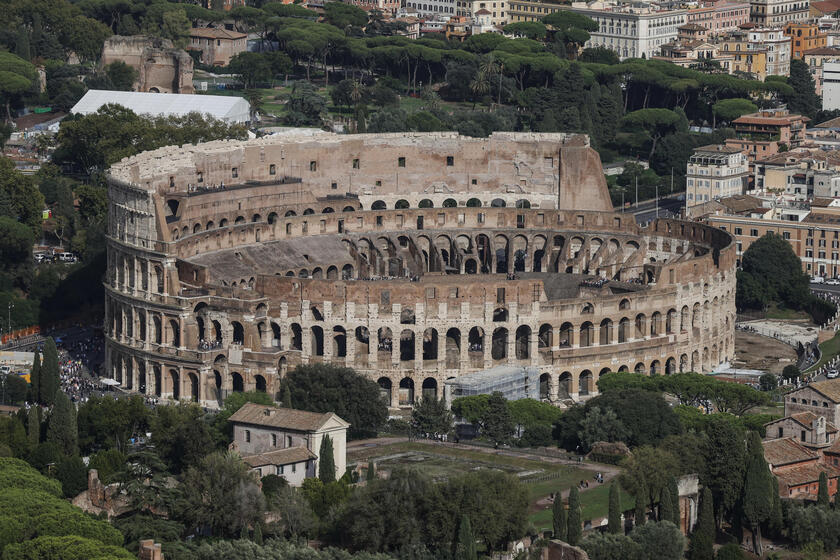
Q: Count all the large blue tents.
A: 0